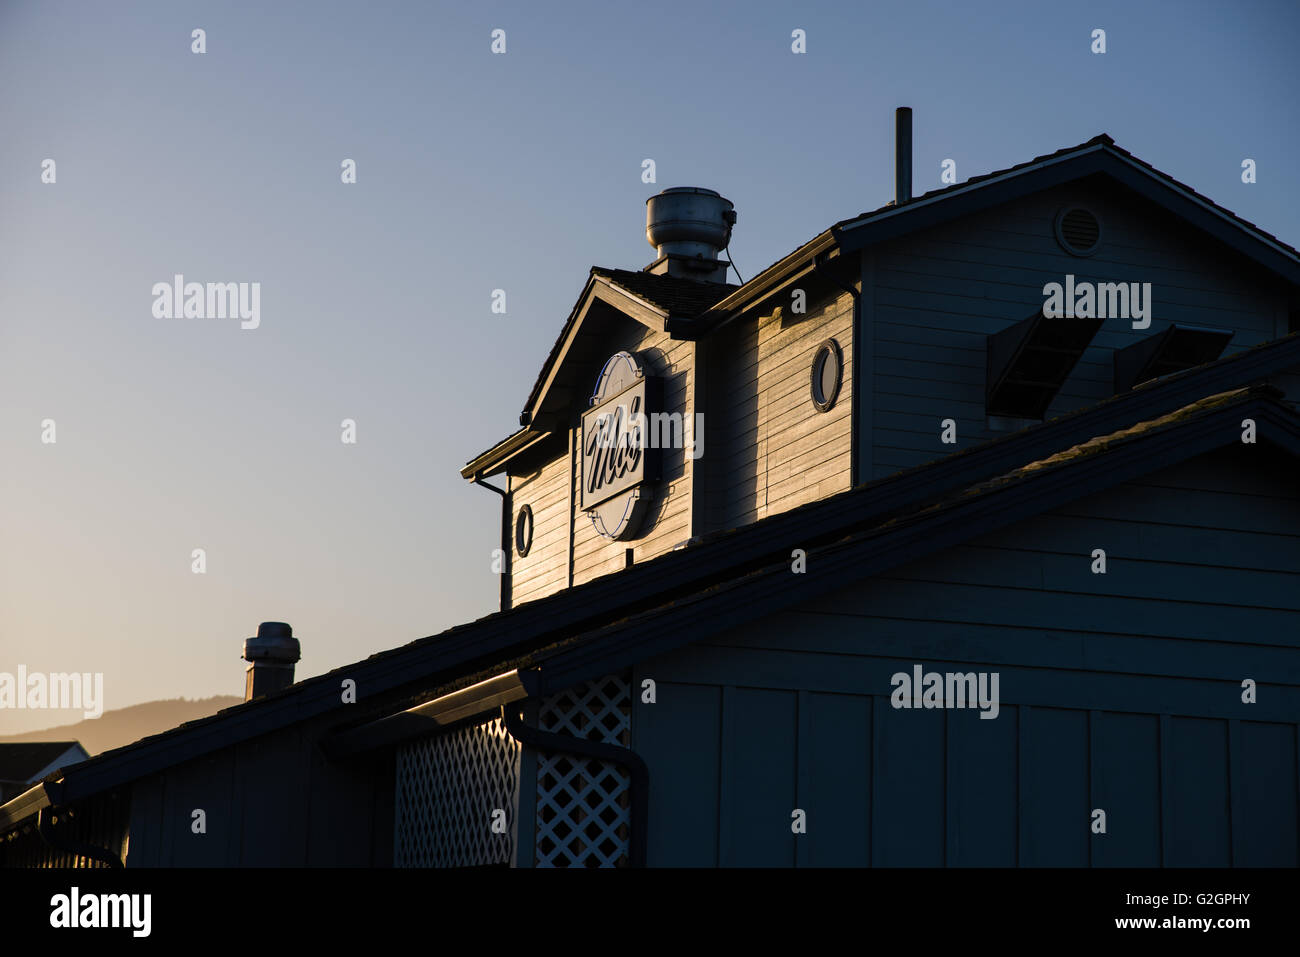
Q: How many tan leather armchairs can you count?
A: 0